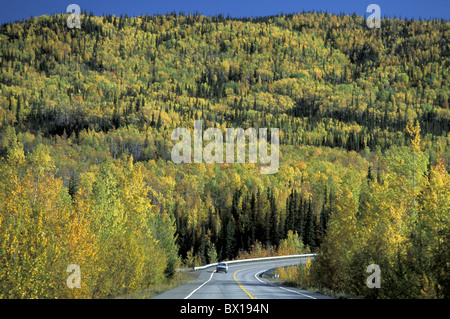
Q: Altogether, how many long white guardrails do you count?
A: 1